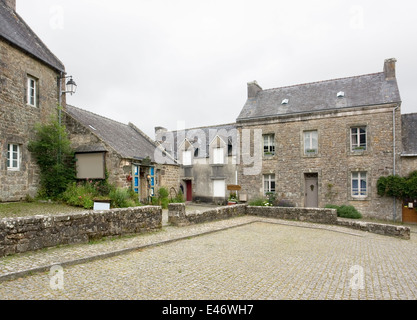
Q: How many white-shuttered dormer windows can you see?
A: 2